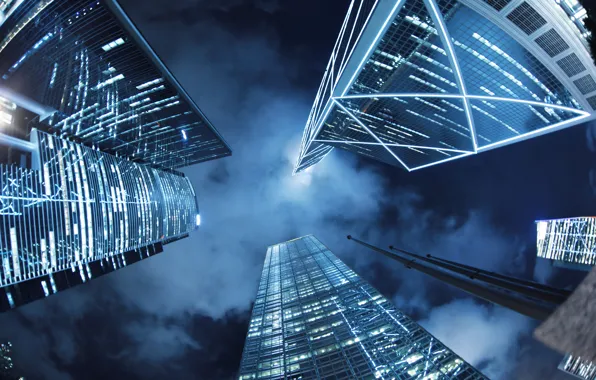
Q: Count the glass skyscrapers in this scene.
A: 5